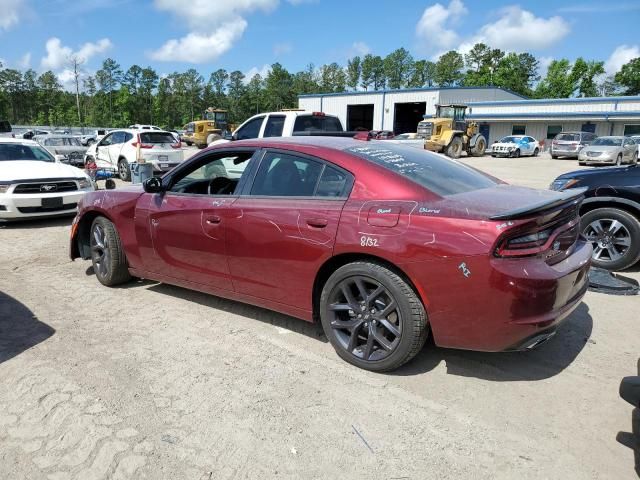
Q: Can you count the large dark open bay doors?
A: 2